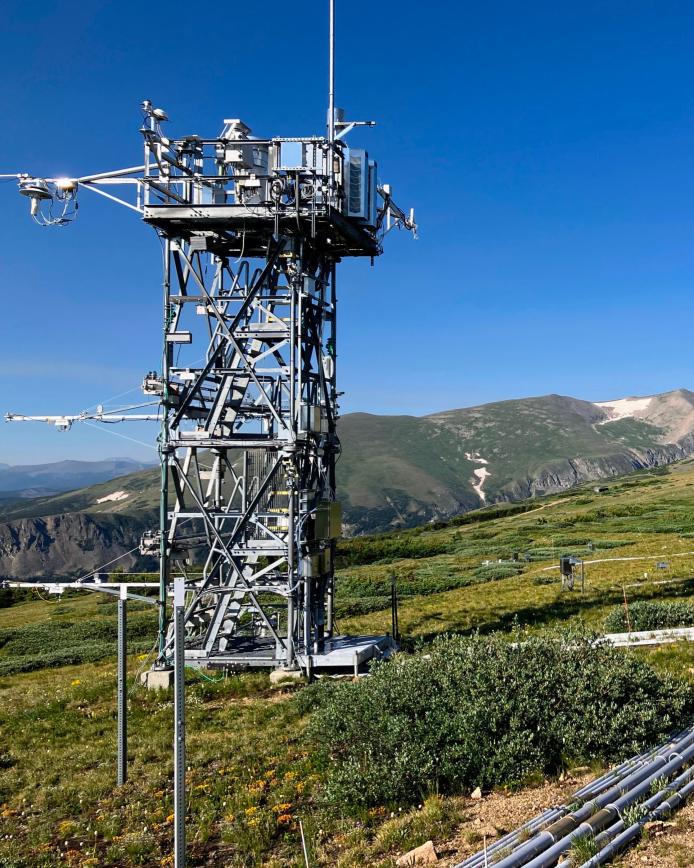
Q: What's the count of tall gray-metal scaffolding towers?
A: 1